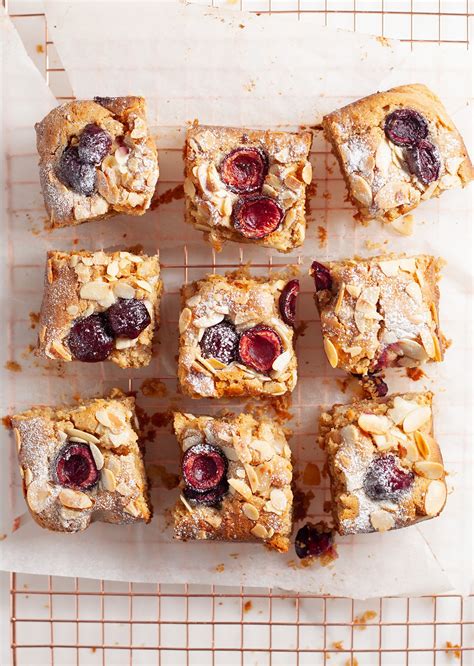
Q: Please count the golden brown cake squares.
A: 9